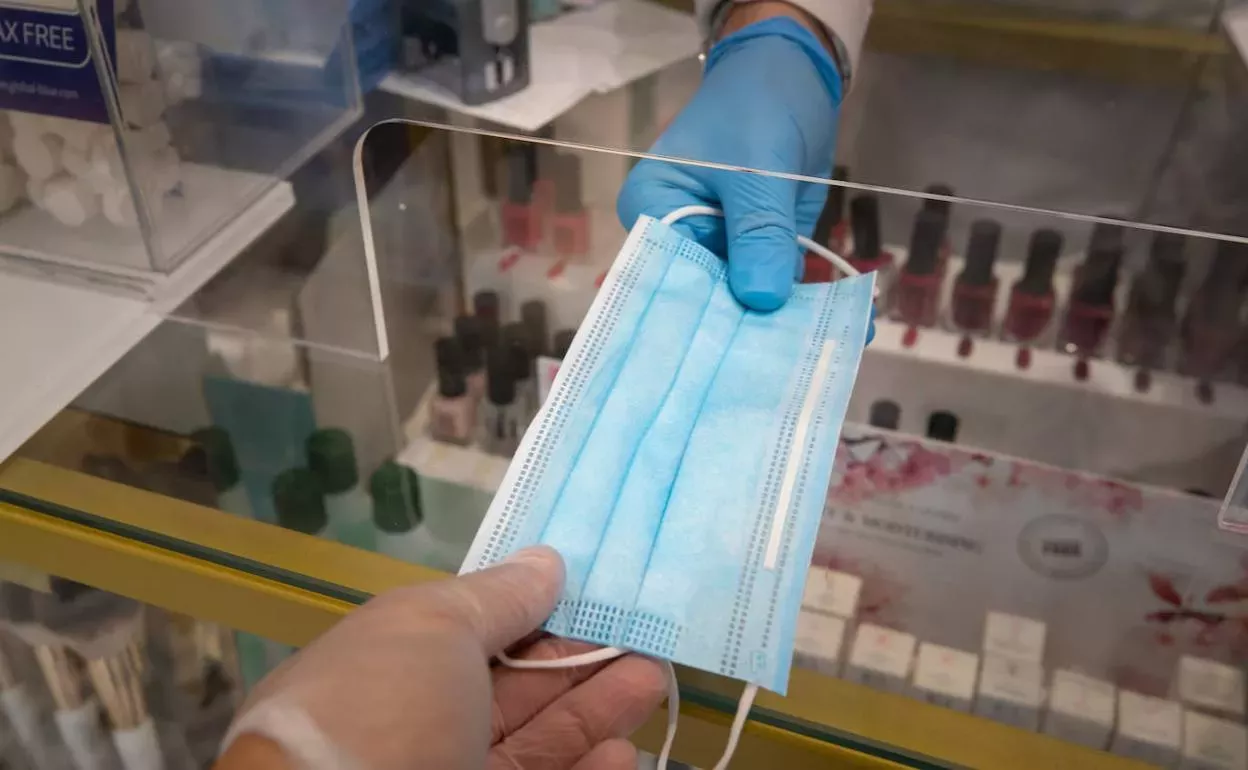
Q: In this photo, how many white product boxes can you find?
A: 10